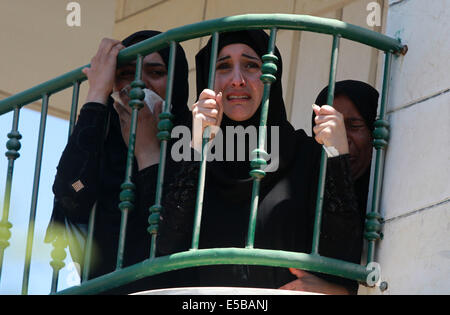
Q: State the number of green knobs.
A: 11